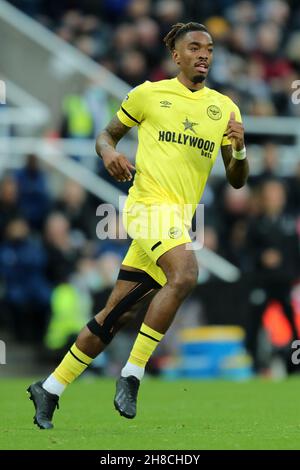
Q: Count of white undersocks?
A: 2